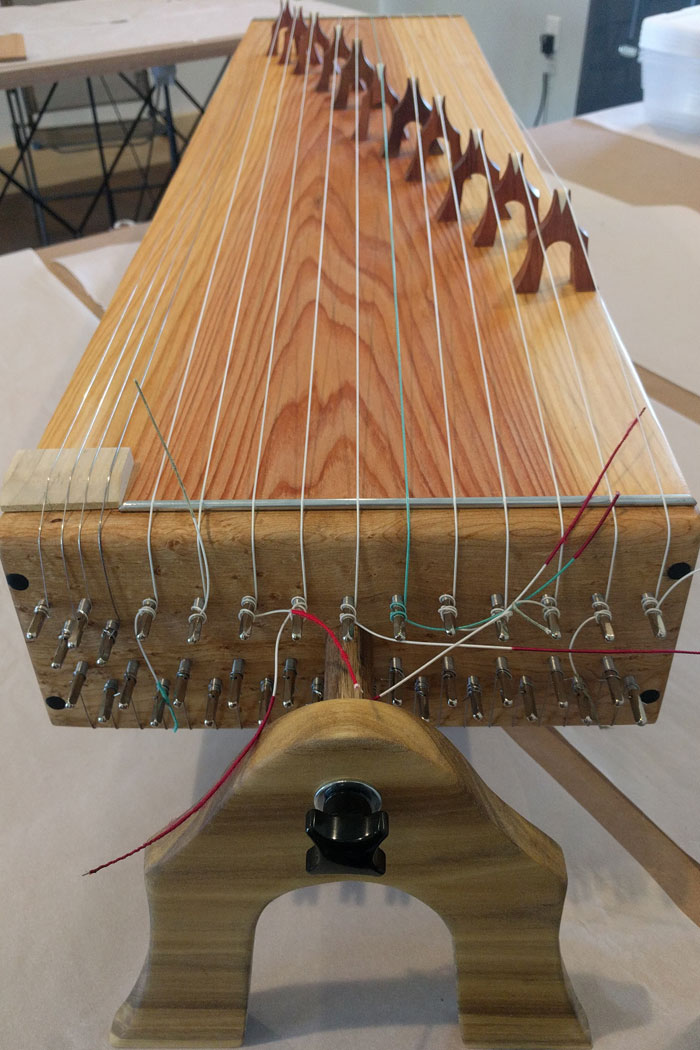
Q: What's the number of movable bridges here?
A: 11